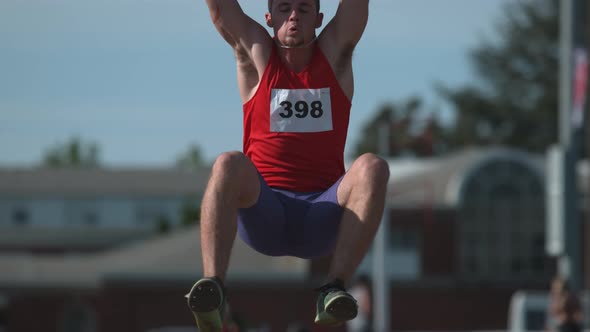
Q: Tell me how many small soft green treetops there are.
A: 2